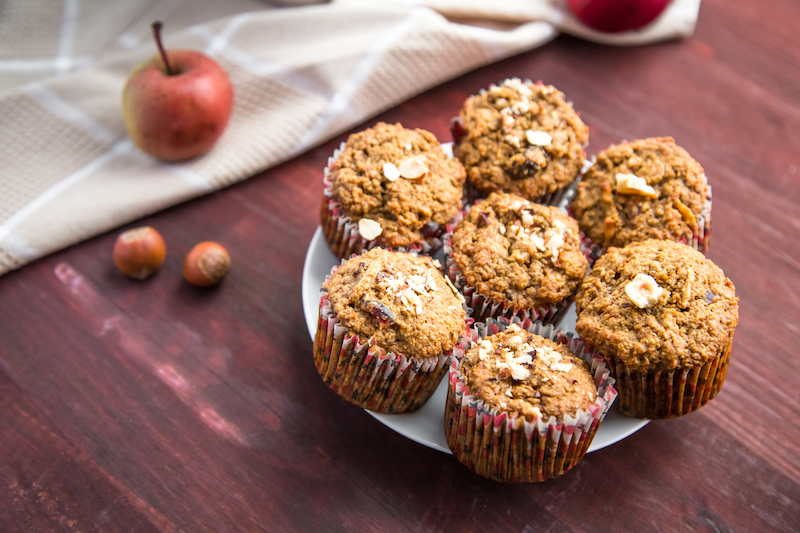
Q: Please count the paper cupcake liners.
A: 7